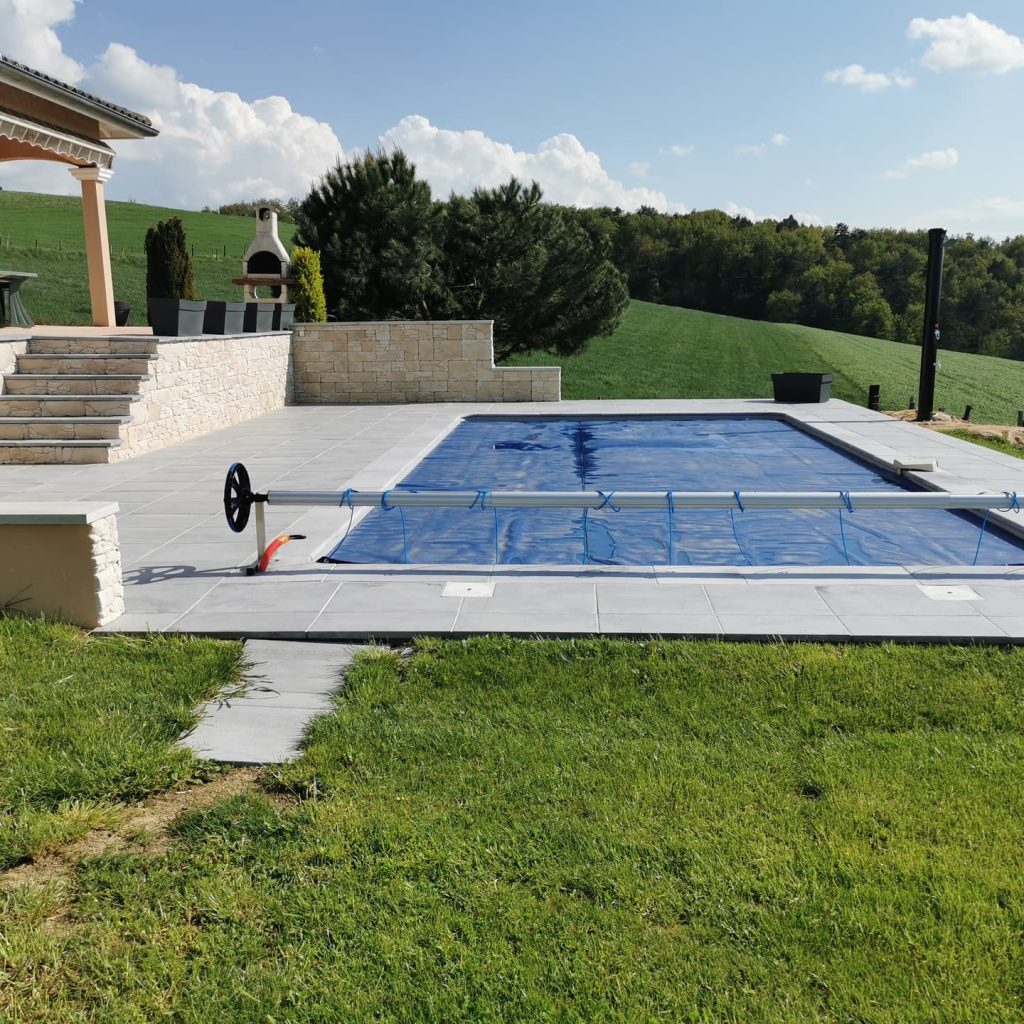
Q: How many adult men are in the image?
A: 0